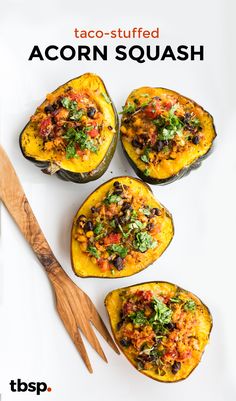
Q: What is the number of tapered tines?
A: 3